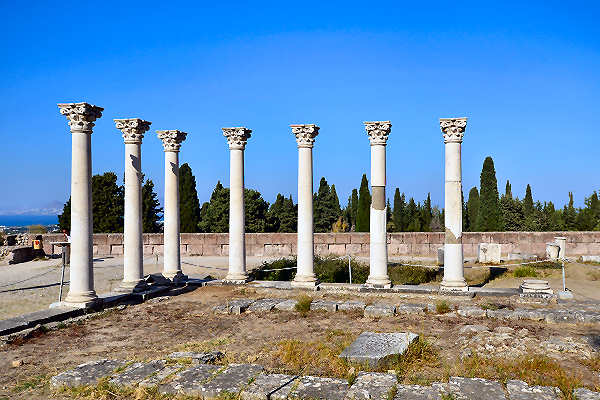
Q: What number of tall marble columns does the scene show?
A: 7